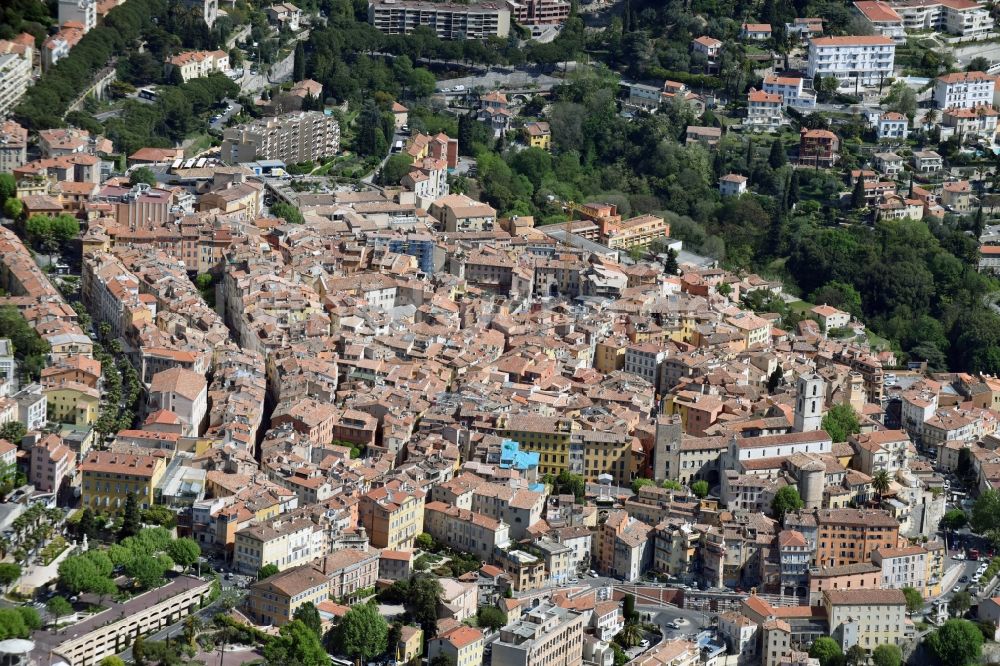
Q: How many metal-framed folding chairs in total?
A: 0